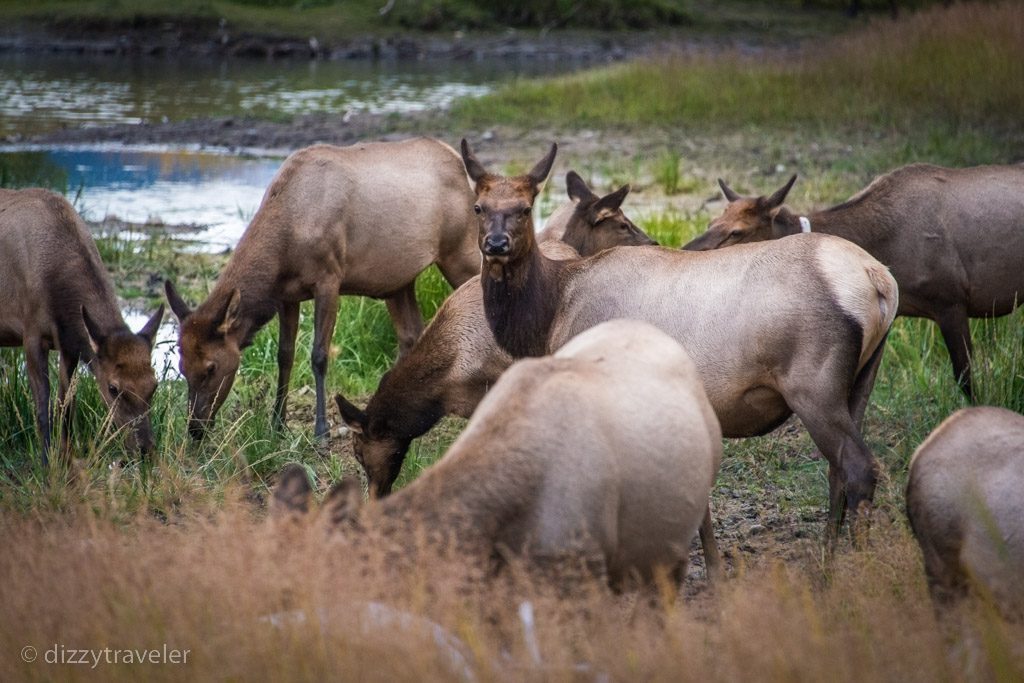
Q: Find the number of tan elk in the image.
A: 8